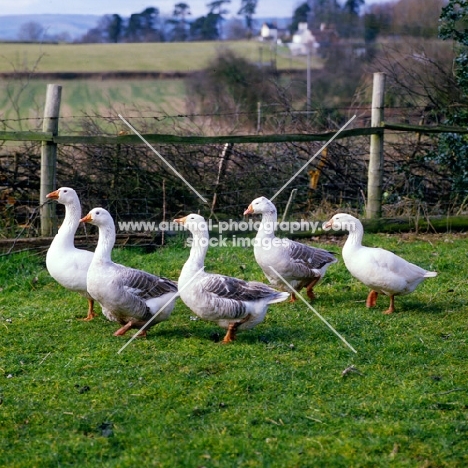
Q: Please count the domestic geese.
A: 5